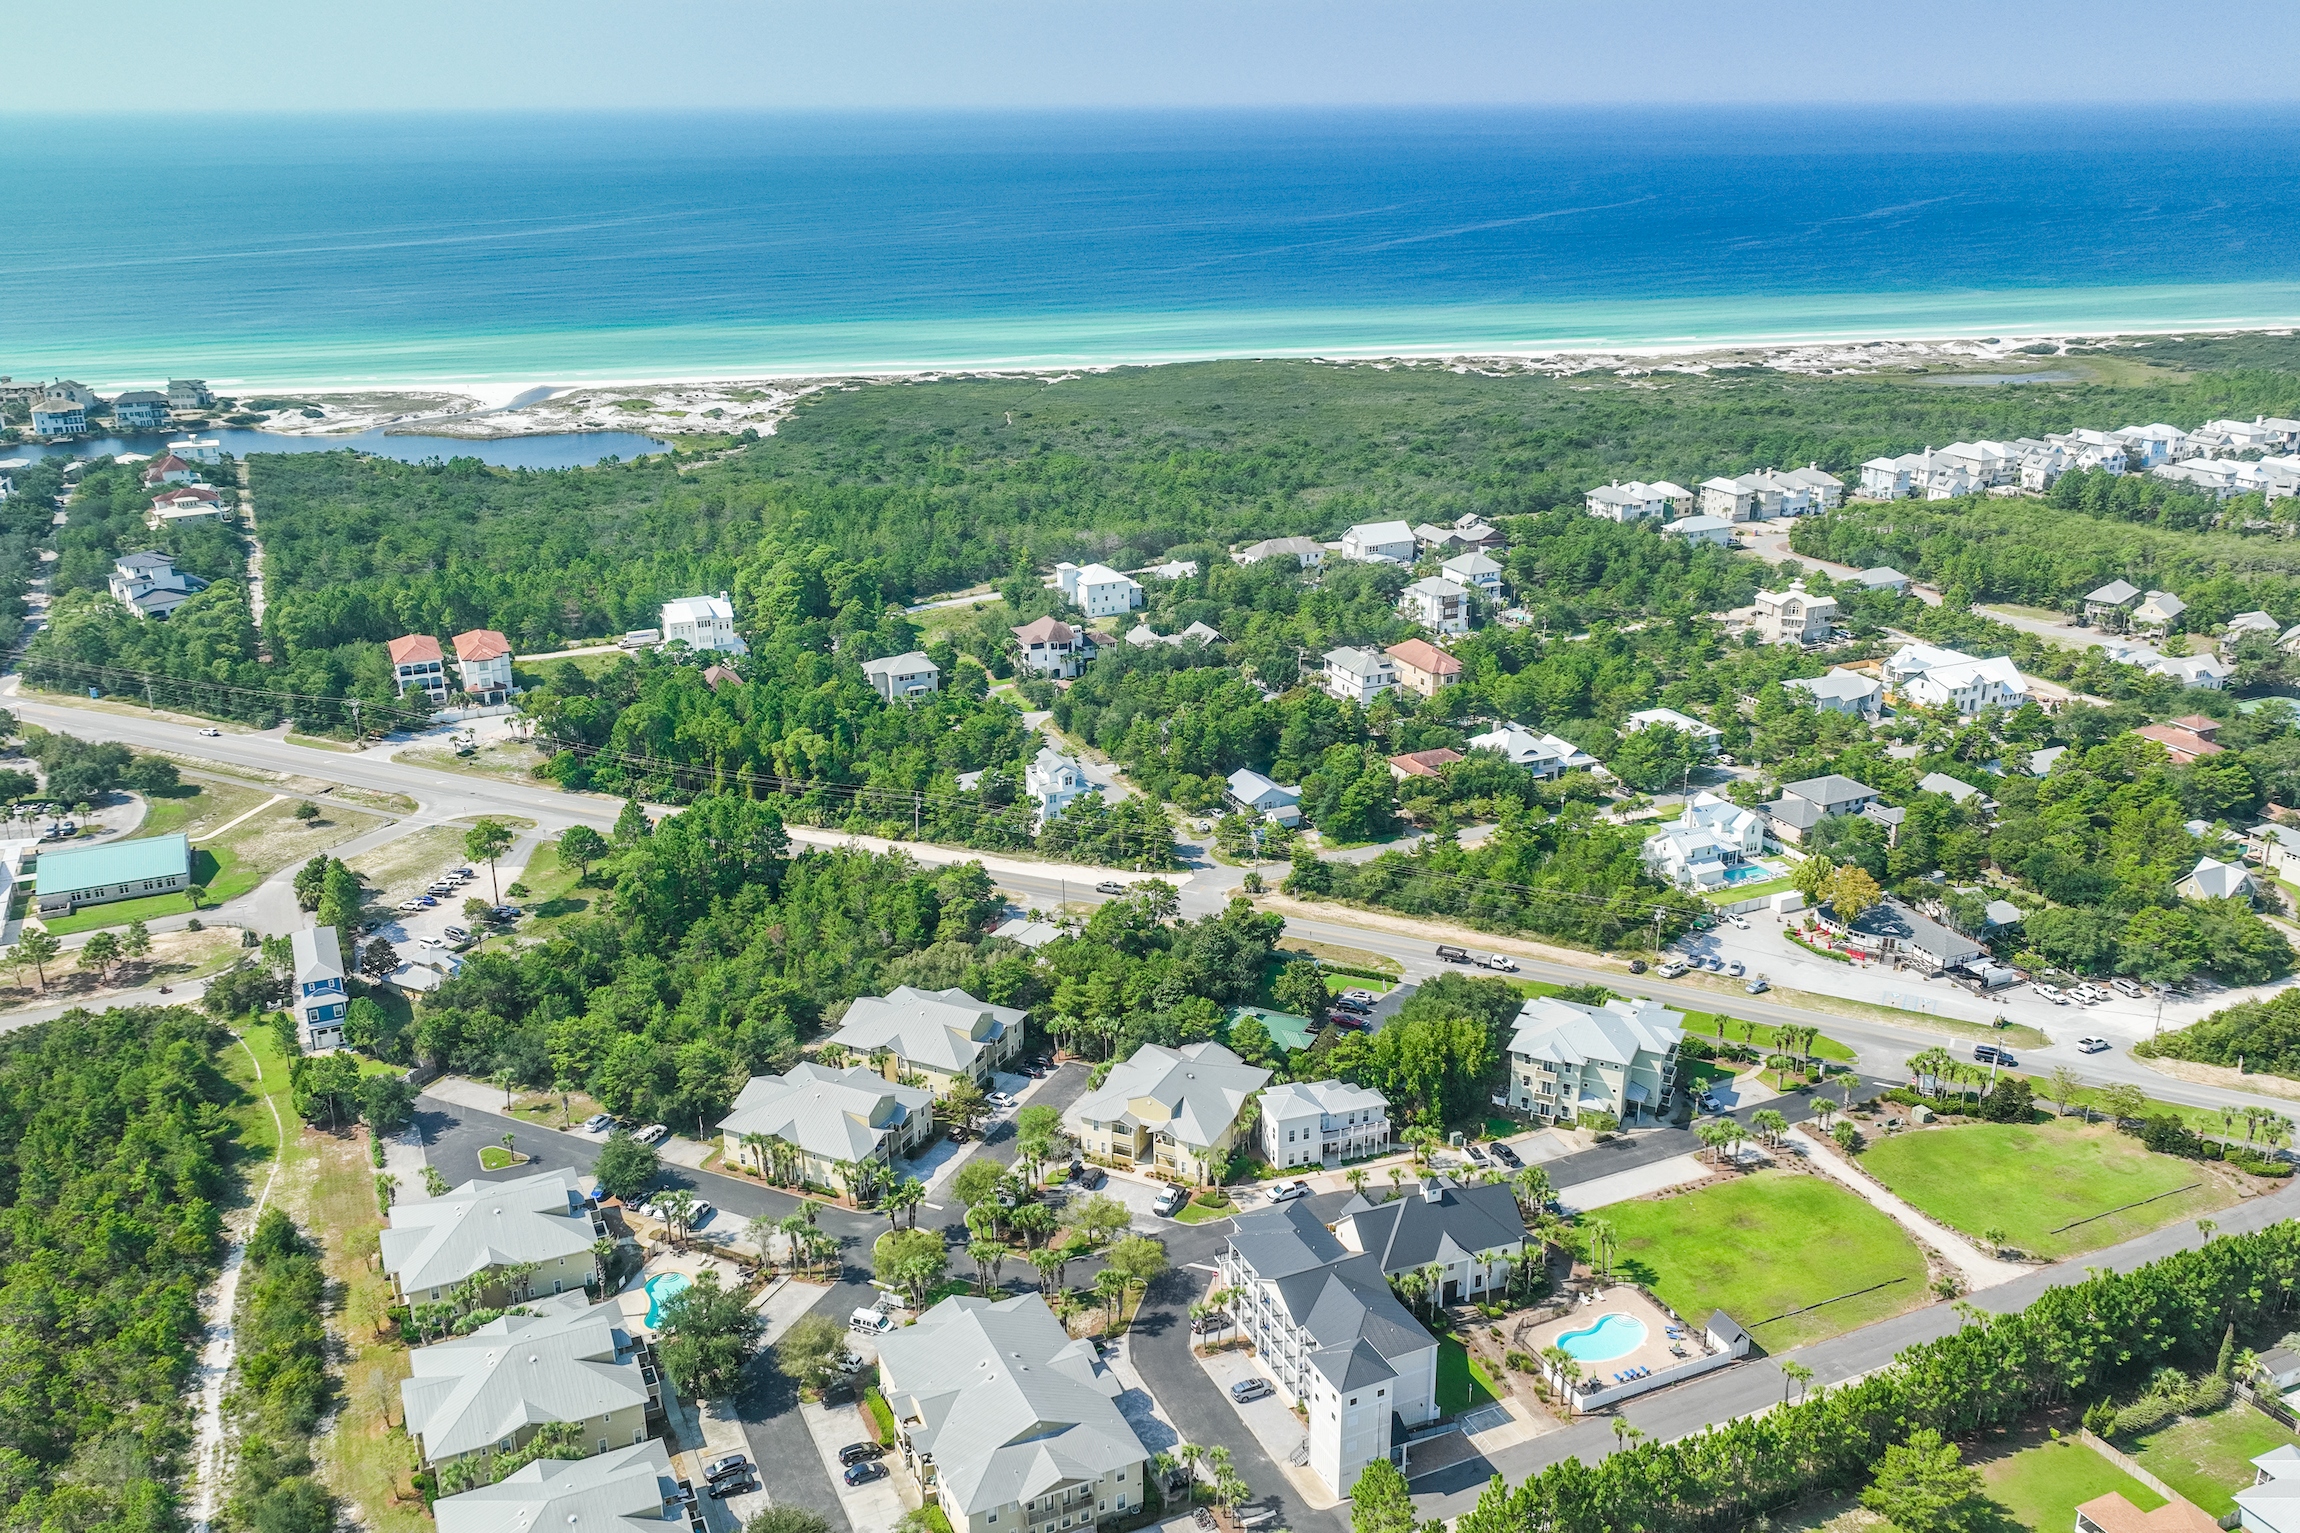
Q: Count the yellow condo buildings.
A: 7